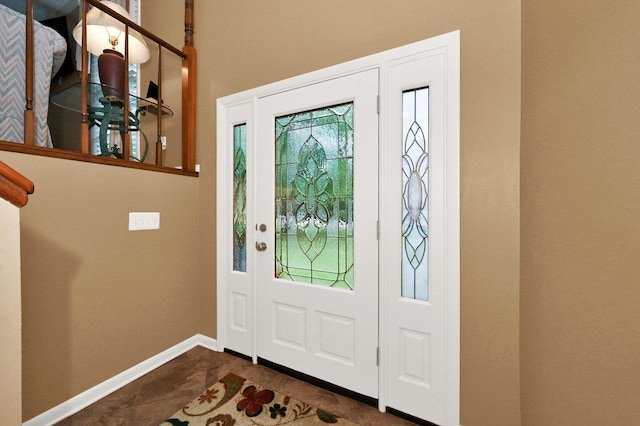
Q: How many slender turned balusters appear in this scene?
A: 4